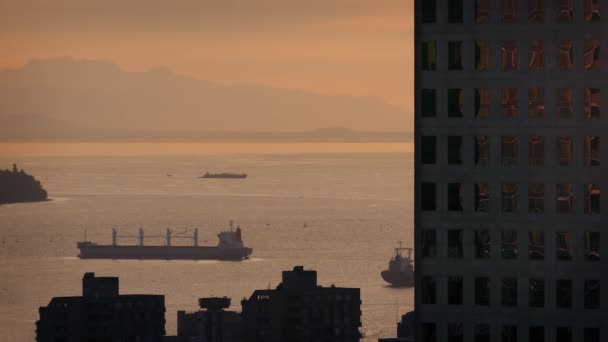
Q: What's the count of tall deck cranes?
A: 4